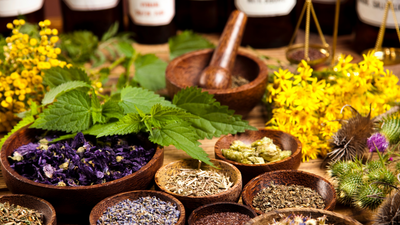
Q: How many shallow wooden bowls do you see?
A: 8